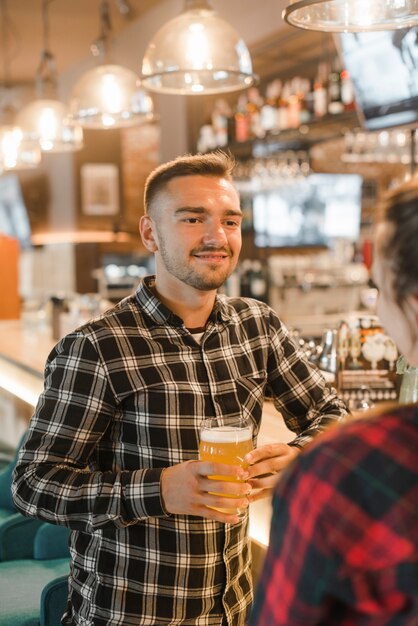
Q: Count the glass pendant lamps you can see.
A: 5